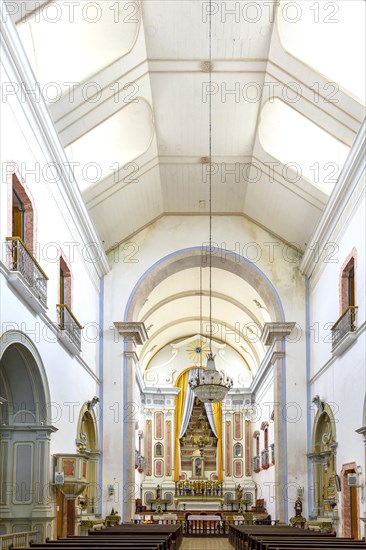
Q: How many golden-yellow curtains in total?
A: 2